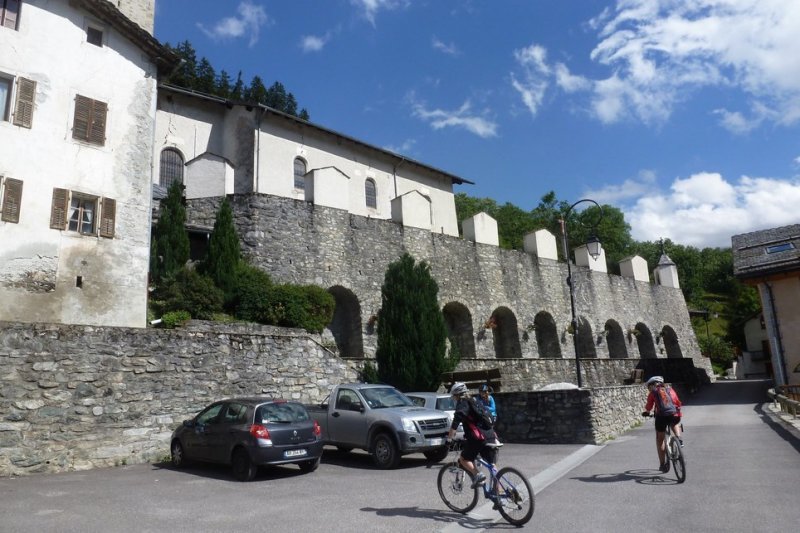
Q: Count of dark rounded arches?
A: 8